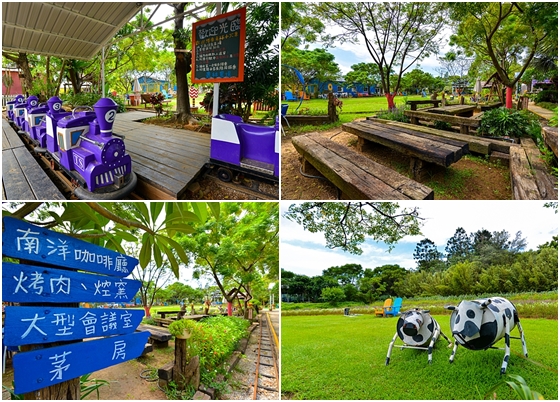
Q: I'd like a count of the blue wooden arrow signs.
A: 4